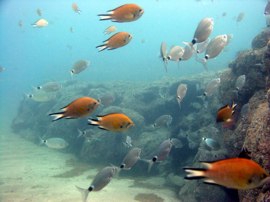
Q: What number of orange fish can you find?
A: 6